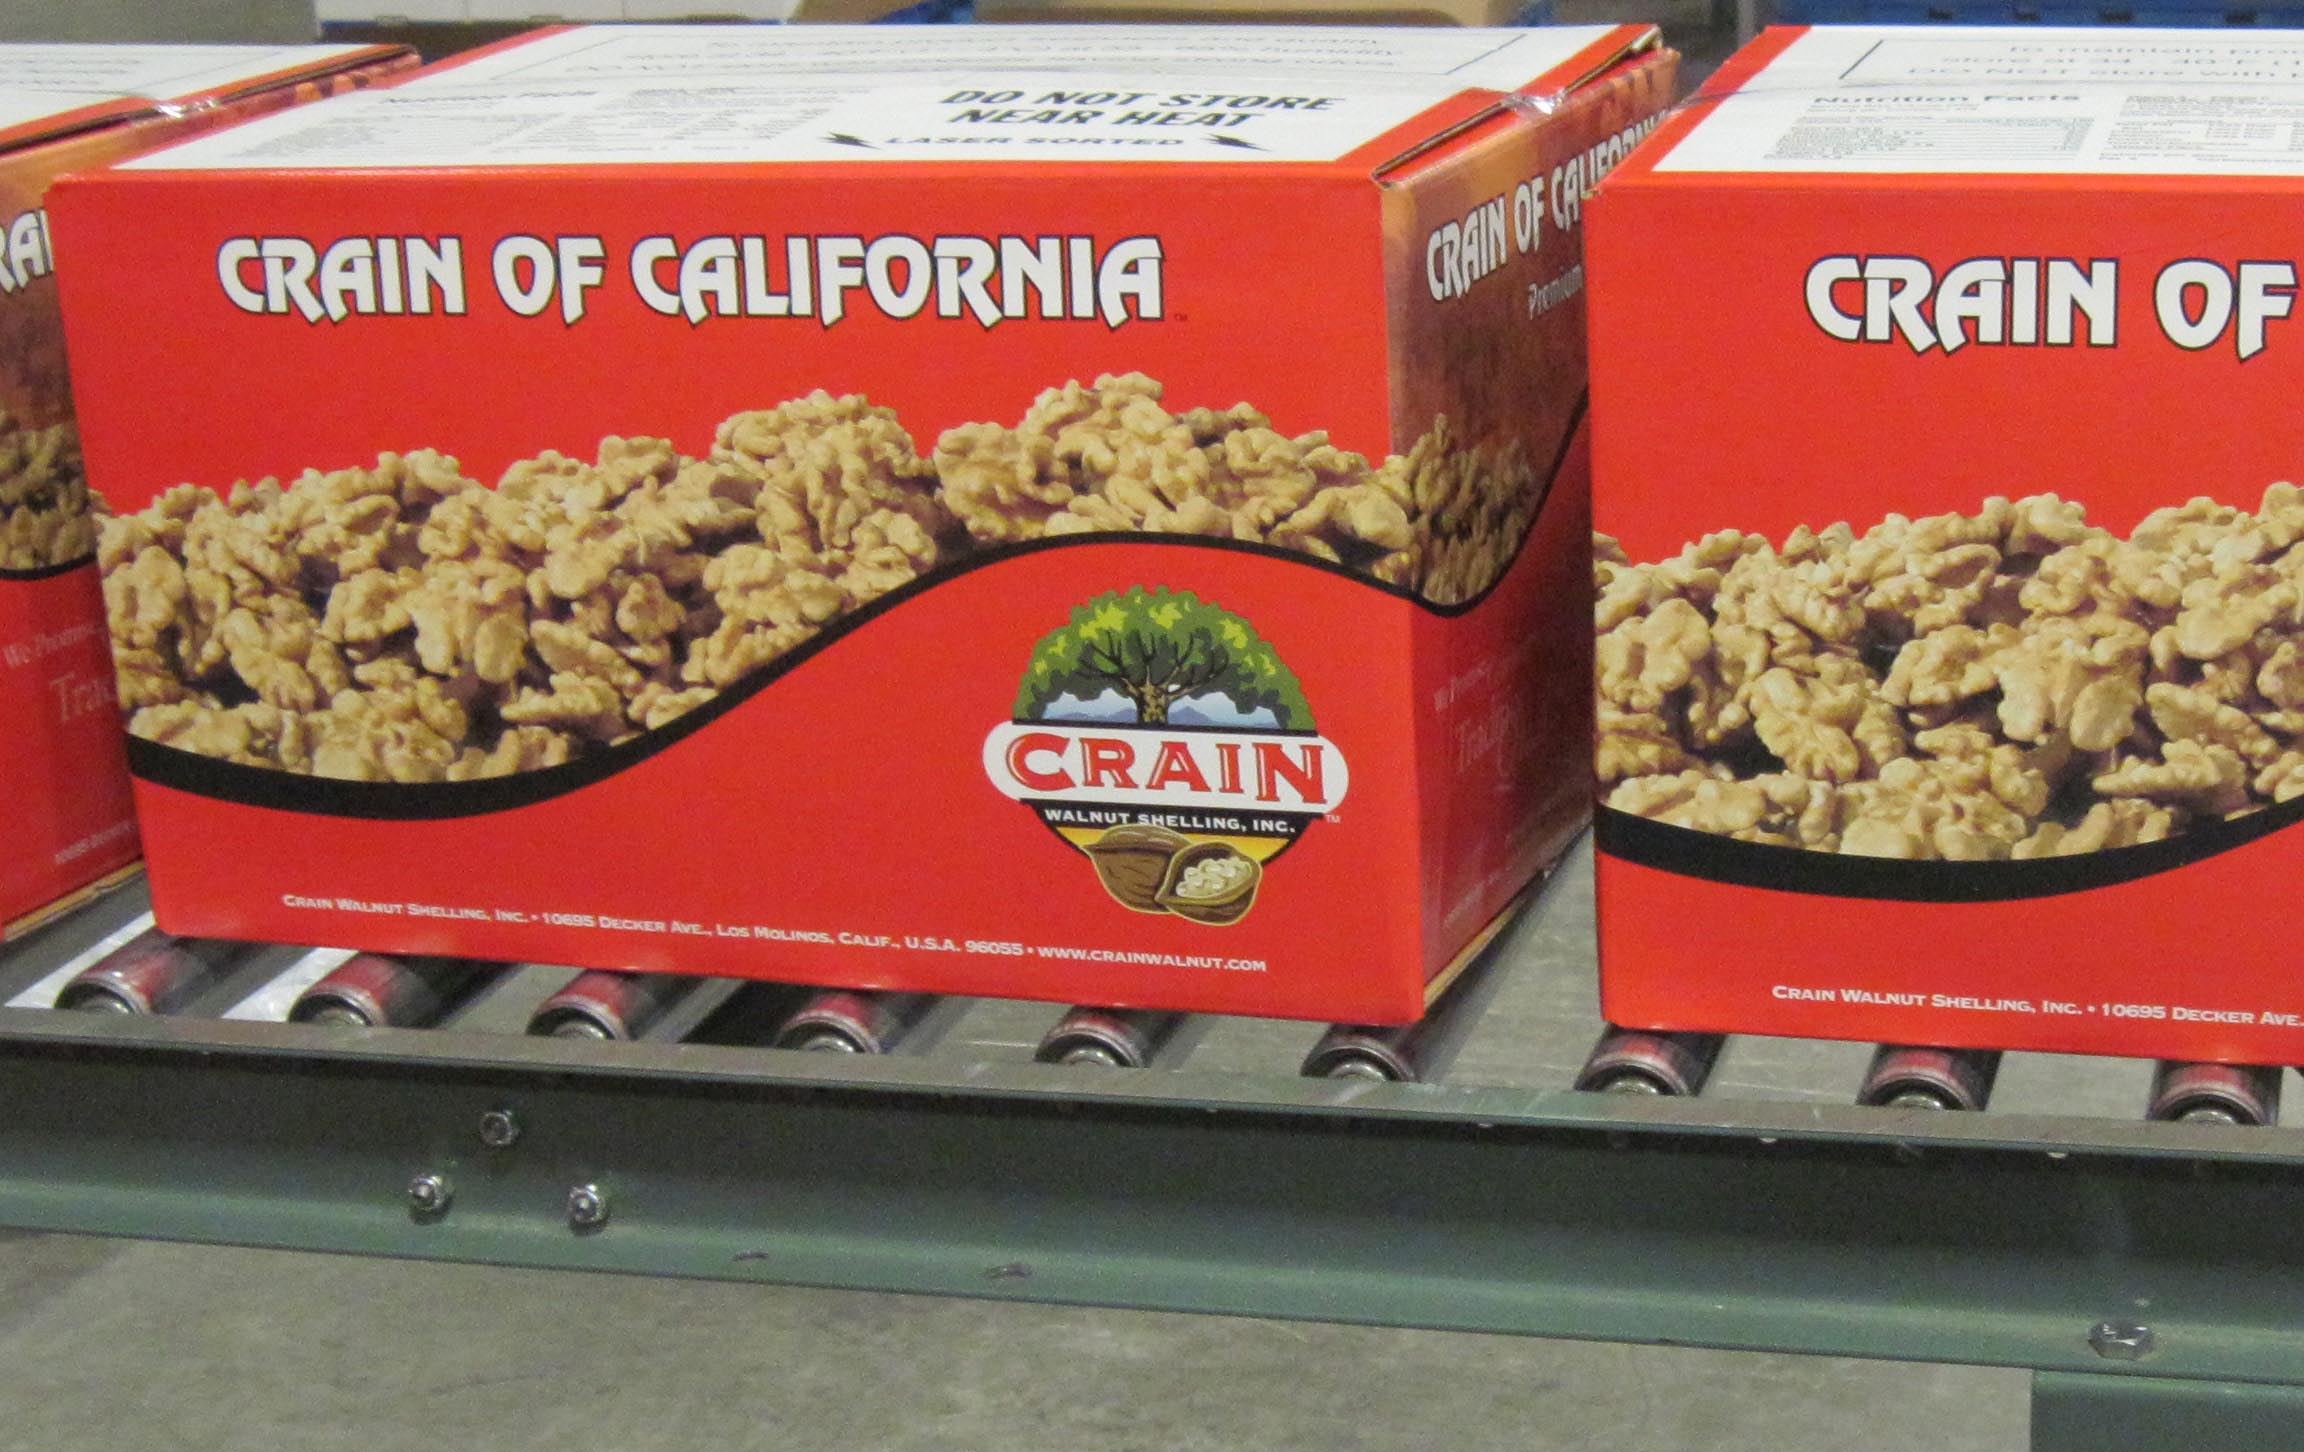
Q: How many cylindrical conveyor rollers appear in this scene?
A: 9